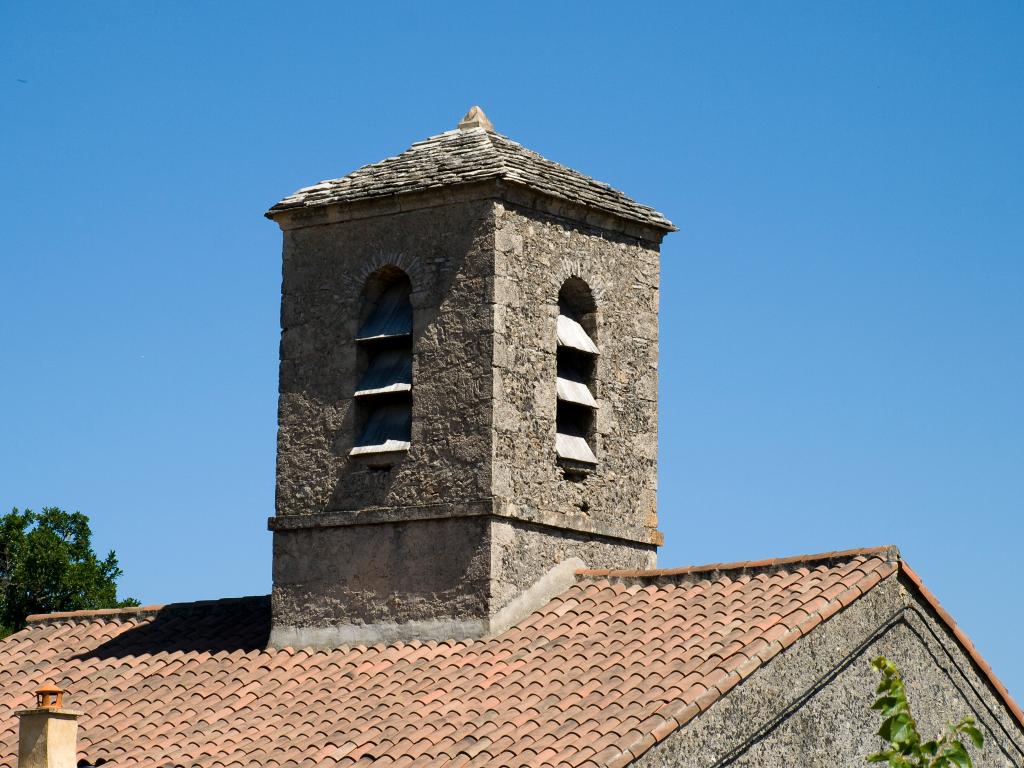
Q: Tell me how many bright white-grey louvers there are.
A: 3